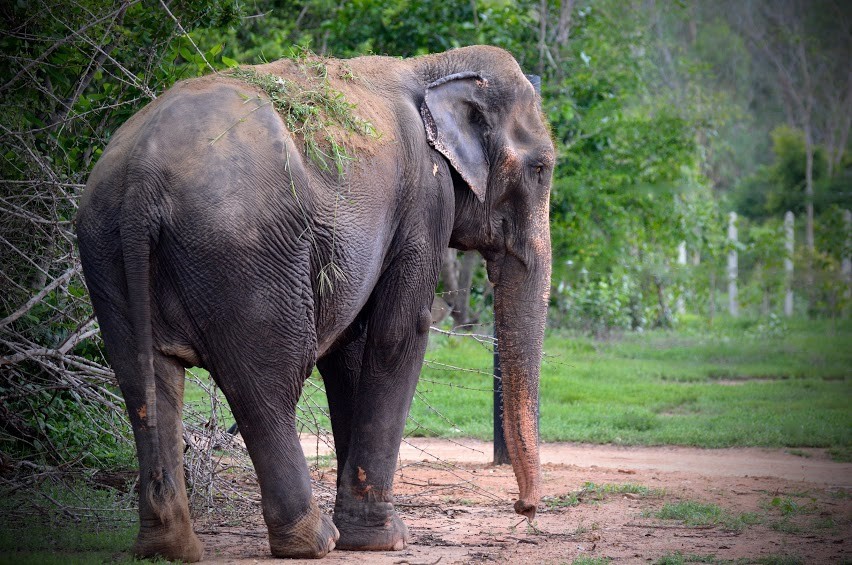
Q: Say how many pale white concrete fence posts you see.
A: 4